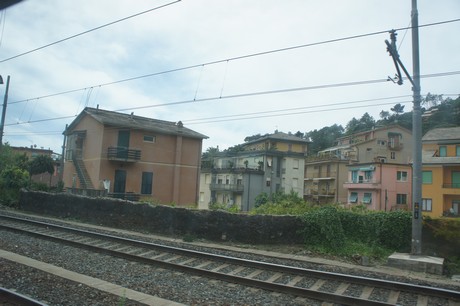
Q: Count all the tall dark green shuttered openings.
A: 3